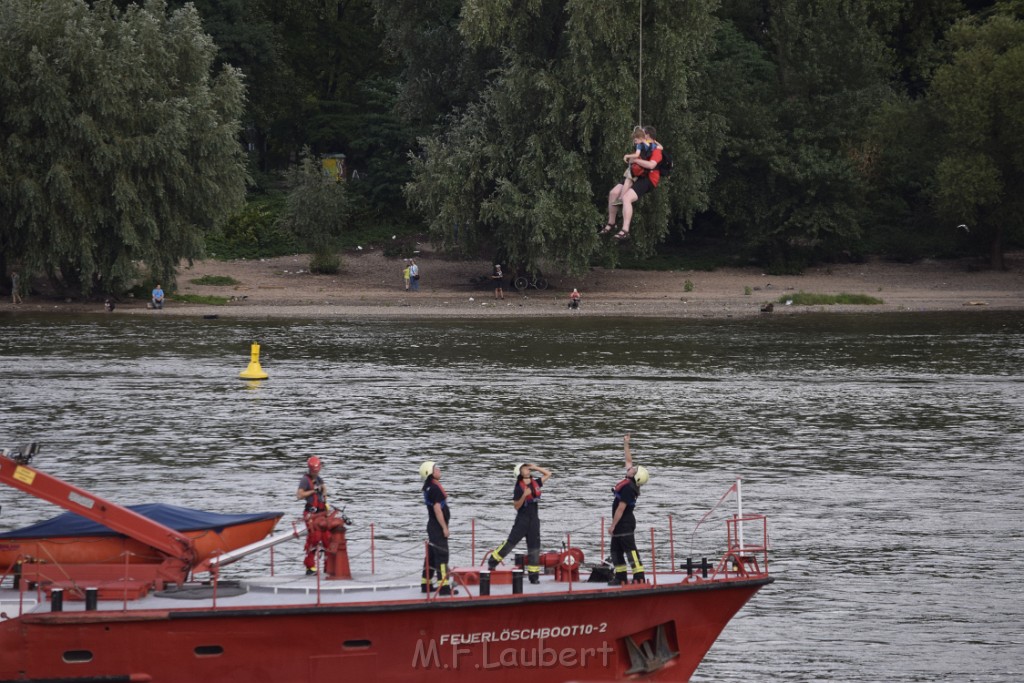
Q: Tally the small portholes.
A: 3